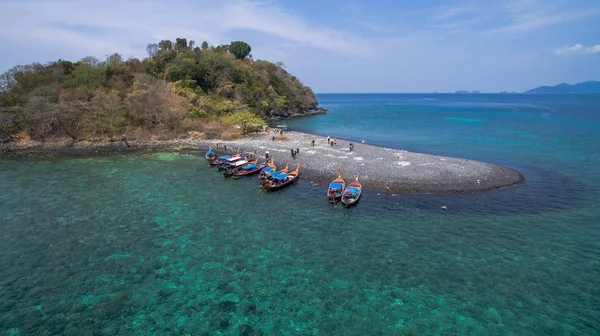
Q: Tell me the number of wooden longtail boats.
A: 10